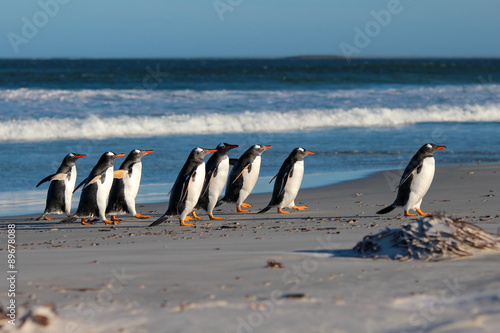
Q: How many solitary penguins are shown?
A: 1